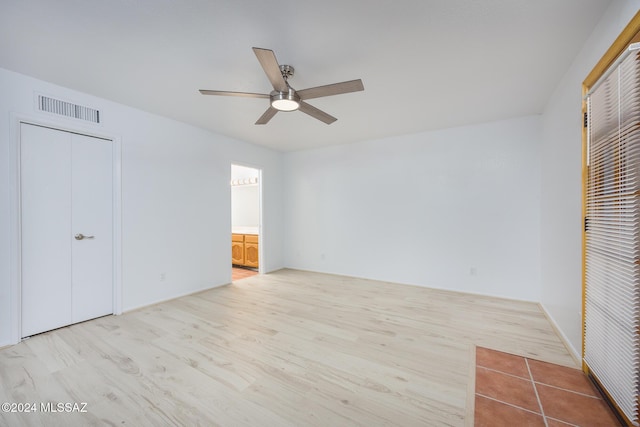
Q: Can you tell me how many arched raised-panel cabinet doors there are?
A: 2